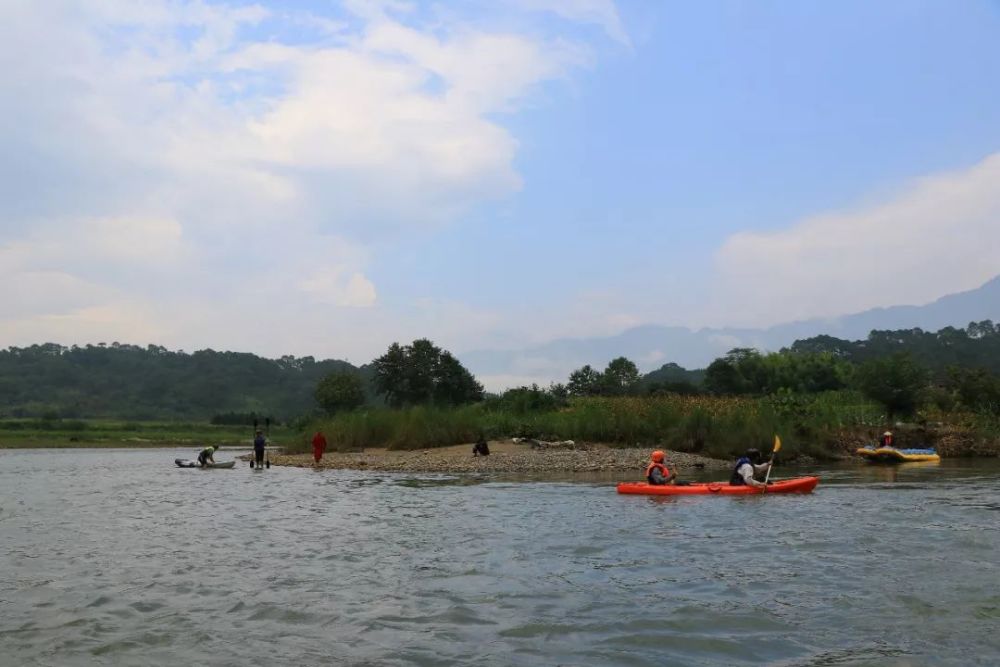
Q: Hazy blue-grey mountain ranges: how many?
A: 1